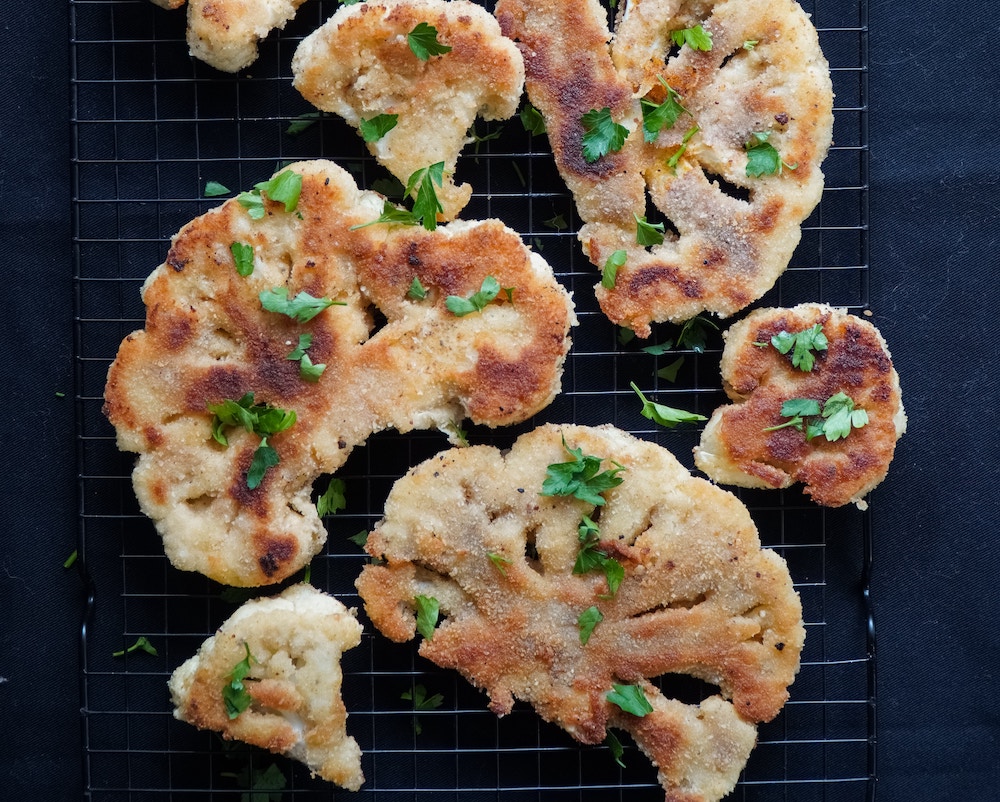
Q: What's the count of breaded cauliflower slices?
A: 7